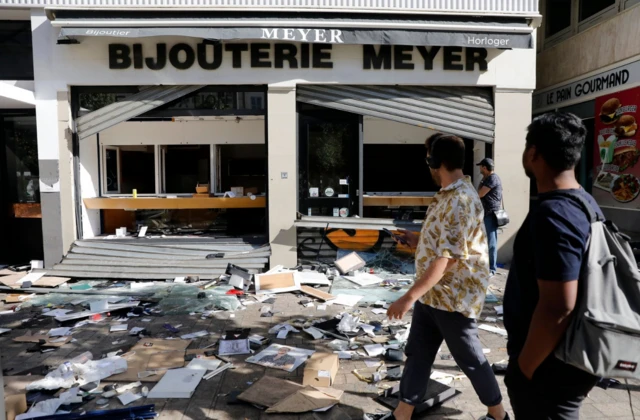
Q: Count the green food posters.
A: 0